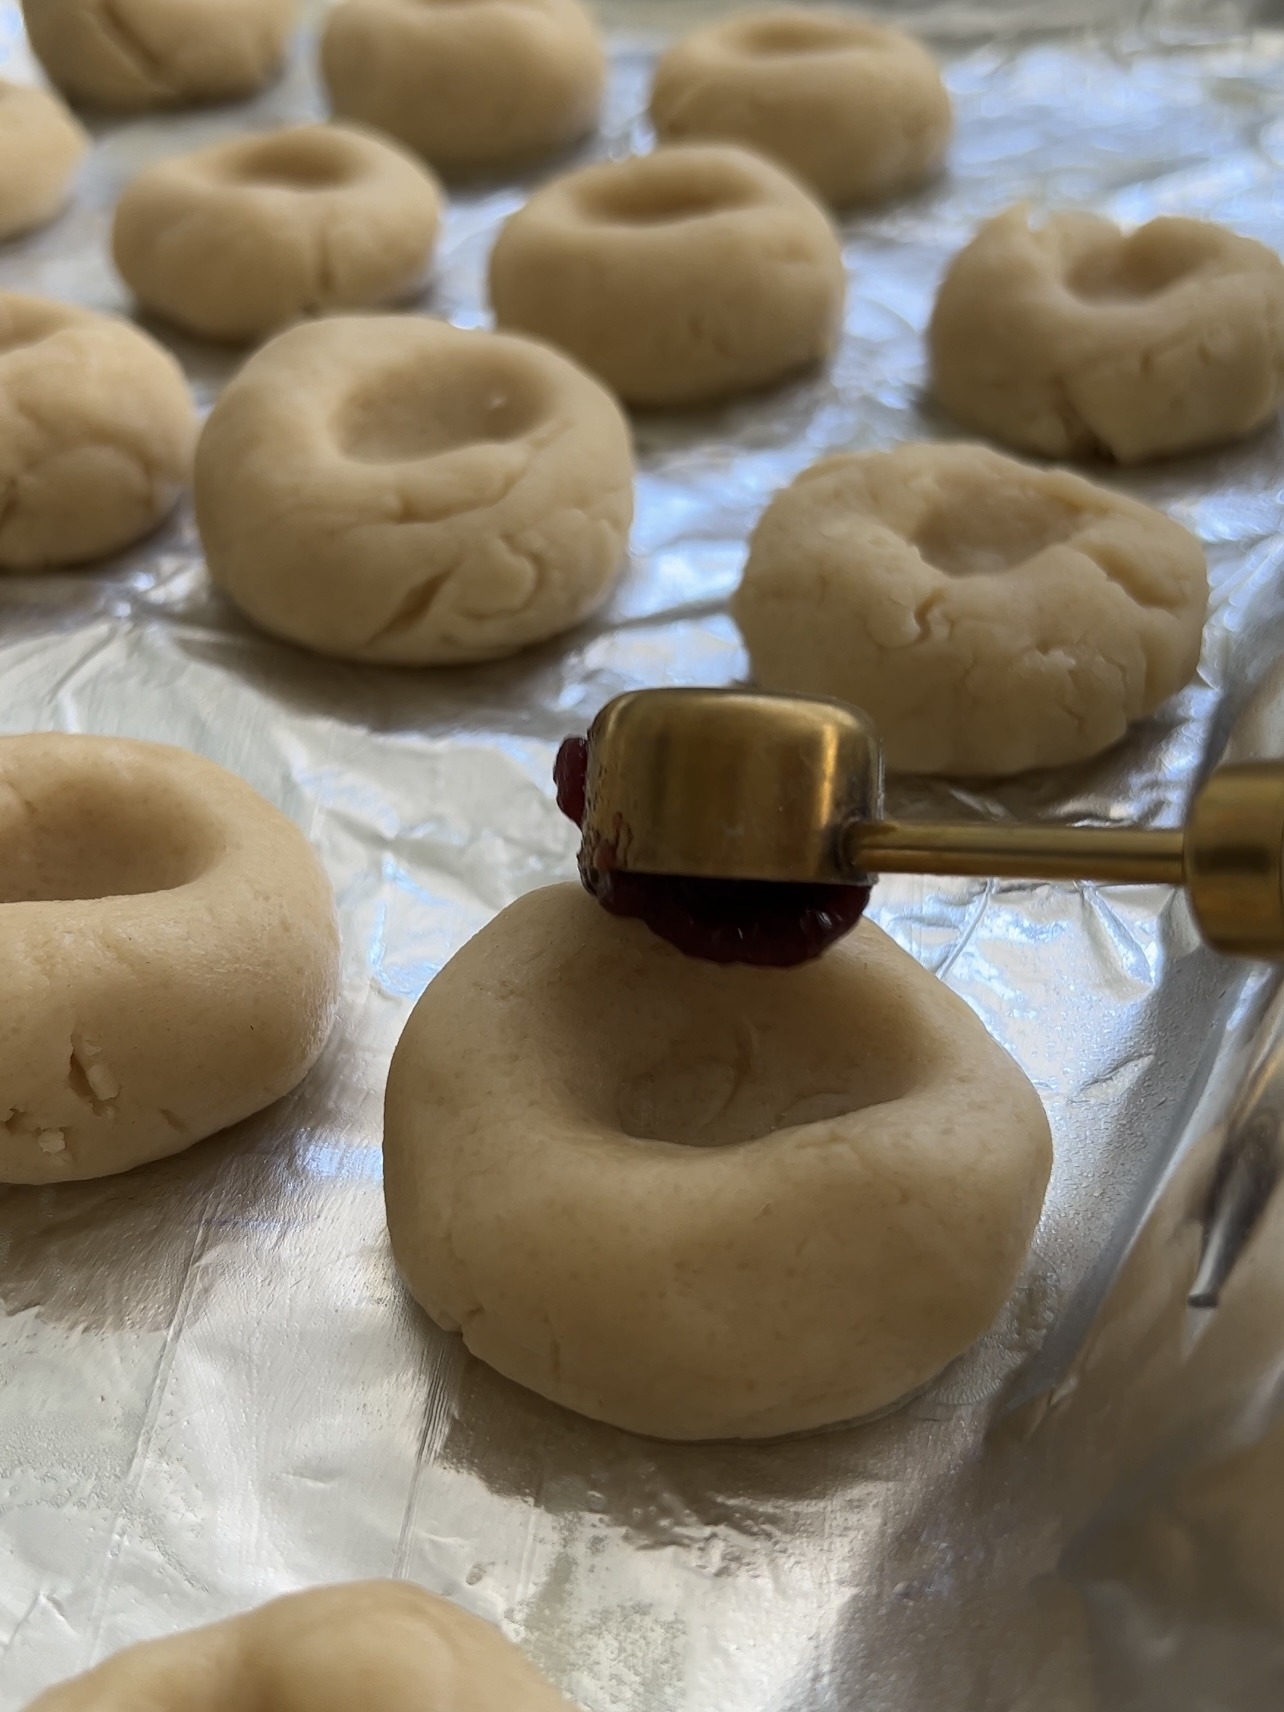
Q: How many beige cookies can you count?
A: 13